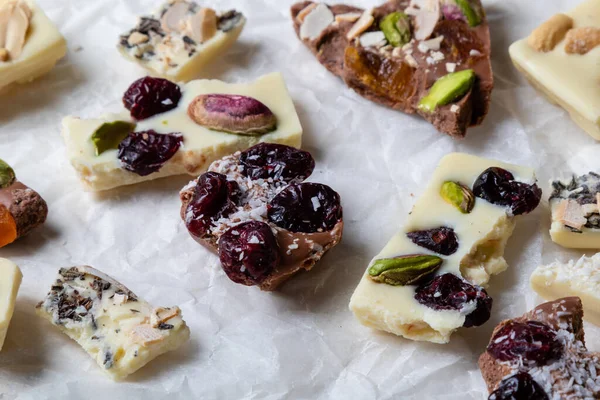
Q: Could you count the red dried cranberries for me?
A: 11